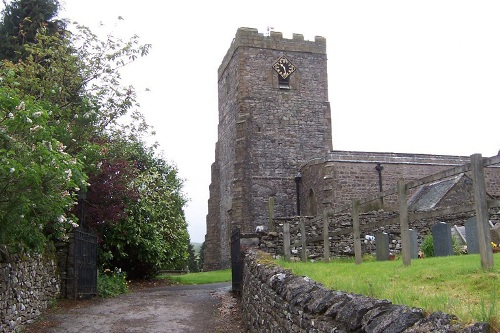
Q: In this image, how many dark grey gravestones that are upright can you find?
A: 4